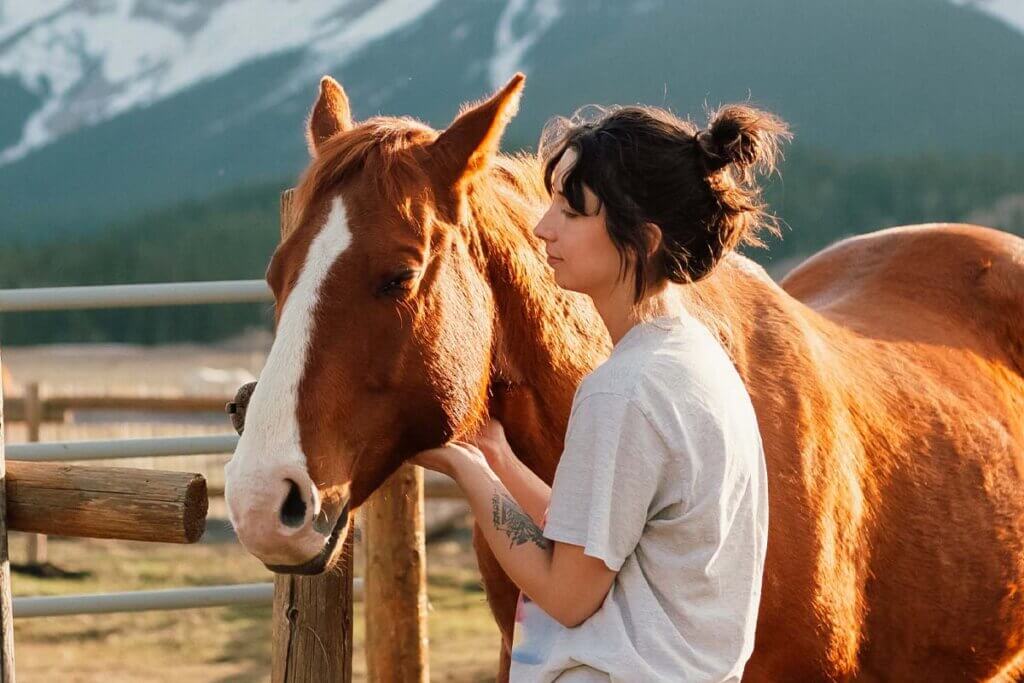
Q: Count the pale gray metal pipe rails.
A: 3